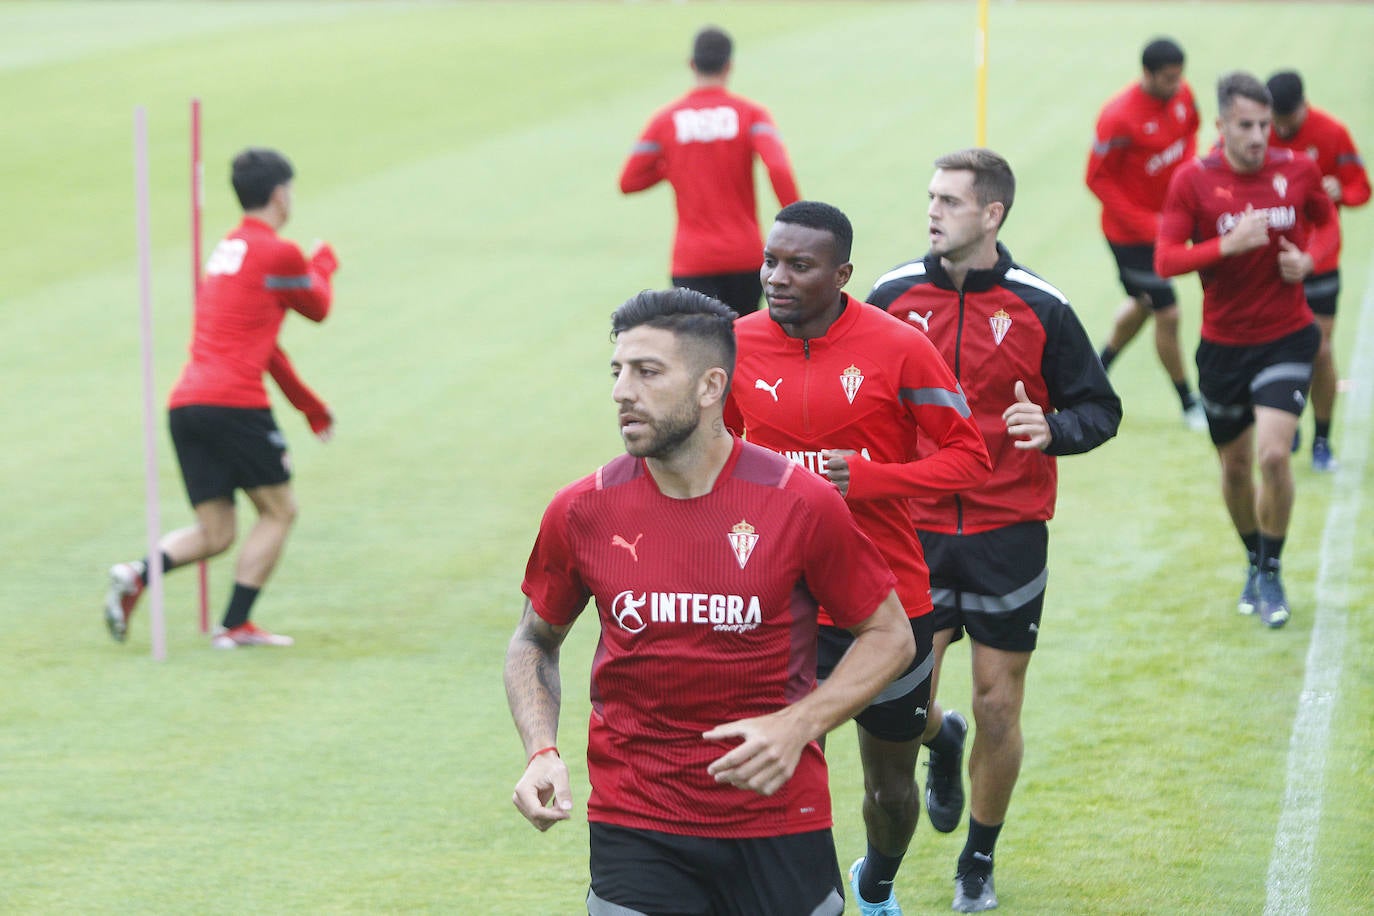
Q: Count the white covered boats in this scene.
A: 0